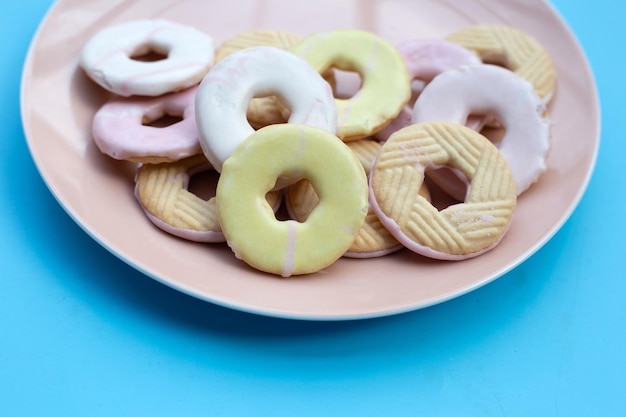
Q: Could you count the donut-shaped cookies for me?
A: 12